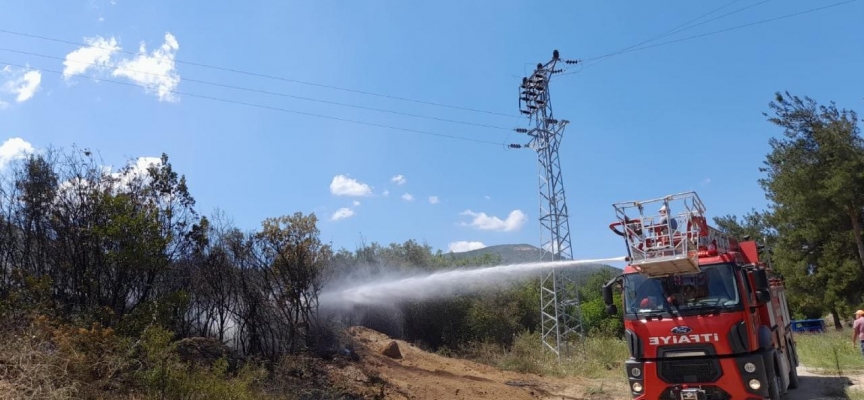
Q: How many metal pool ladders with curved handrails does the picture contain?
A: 0